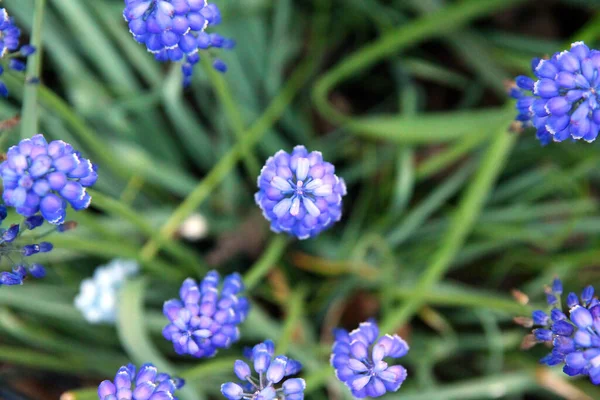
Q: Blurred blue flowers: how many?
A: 1